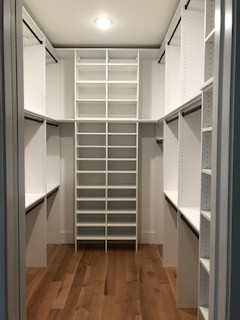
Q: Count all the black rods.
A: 14